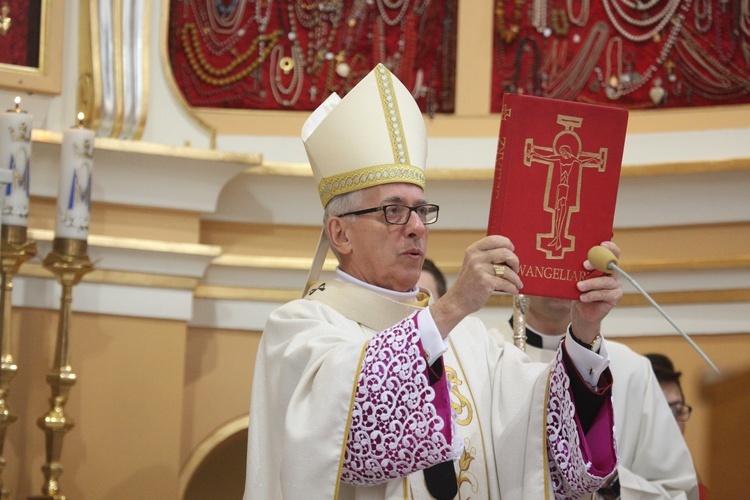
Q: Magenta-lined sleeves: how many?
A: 2